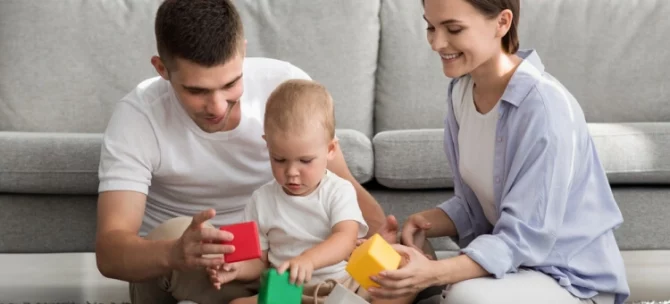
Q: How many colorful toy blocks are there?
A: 3